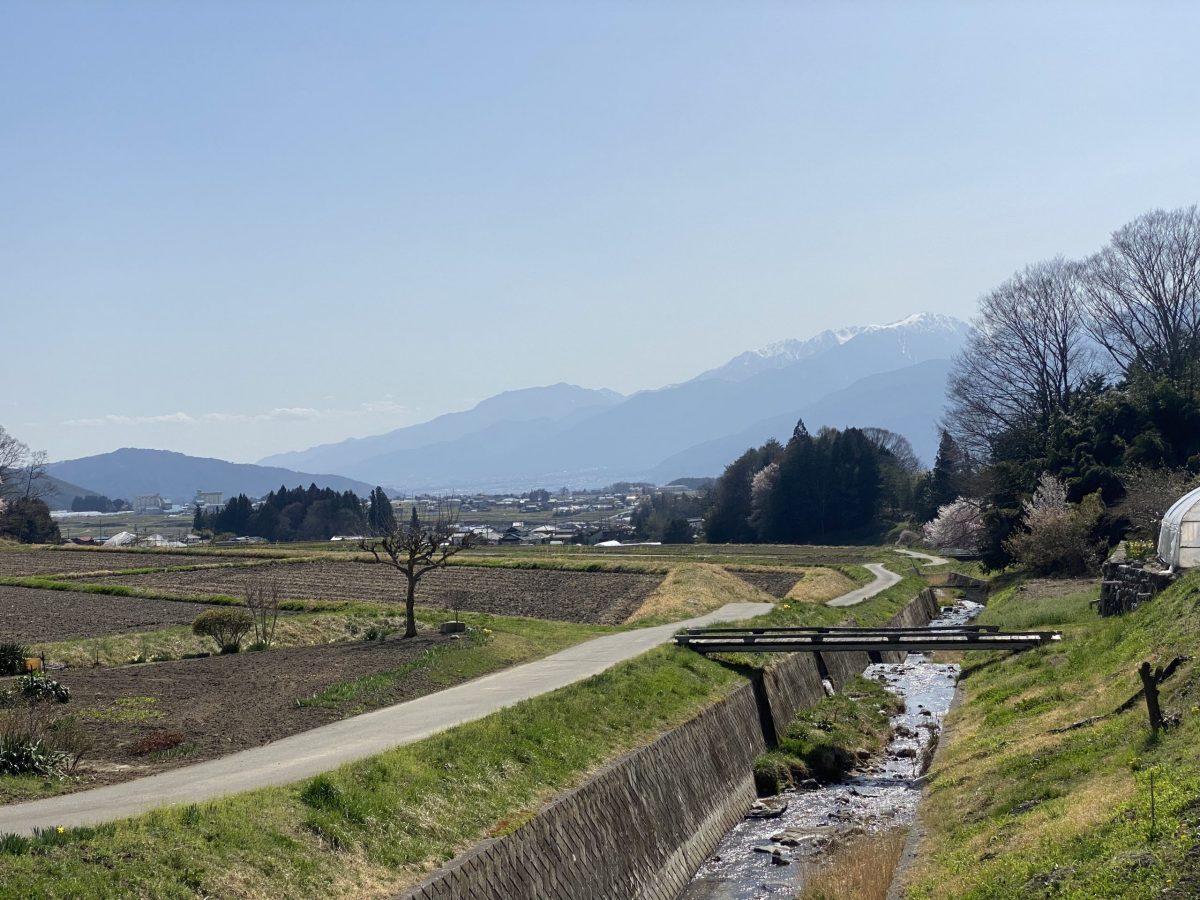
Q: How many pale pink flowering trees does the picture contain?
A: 3